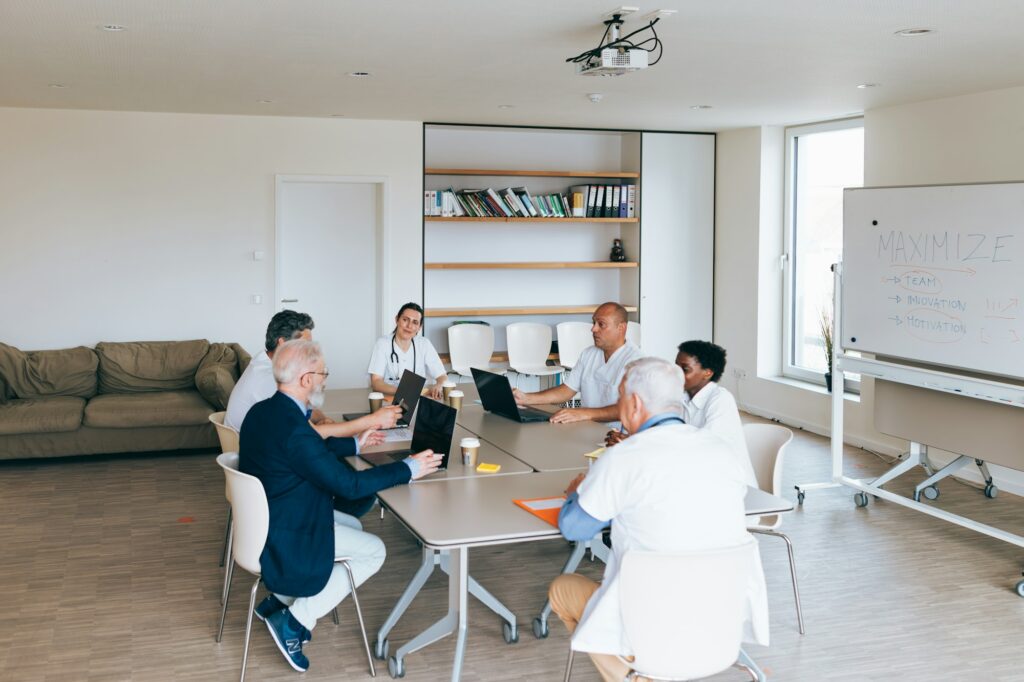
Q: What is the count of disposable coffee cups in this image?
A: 4